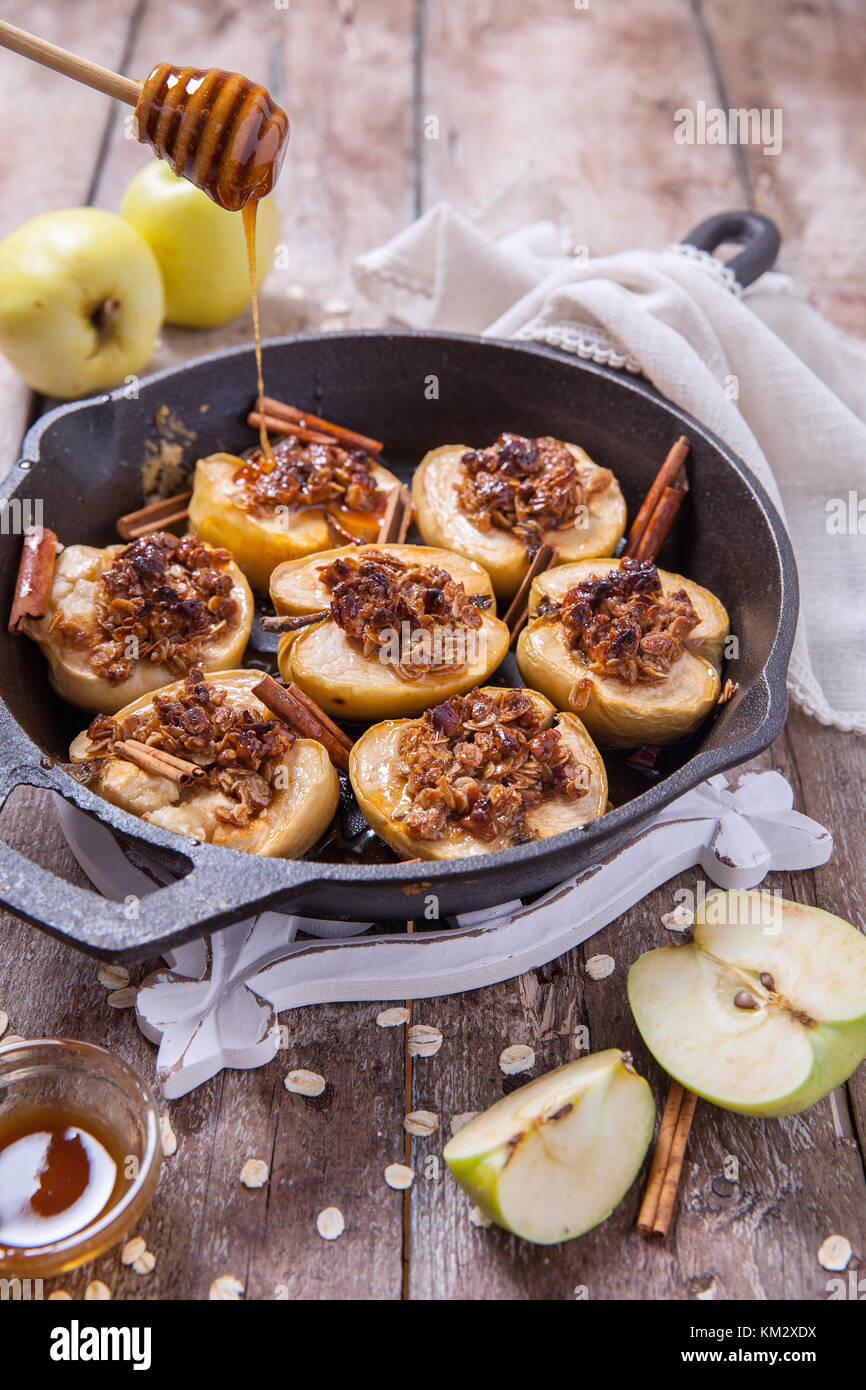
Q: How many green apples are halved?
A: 1